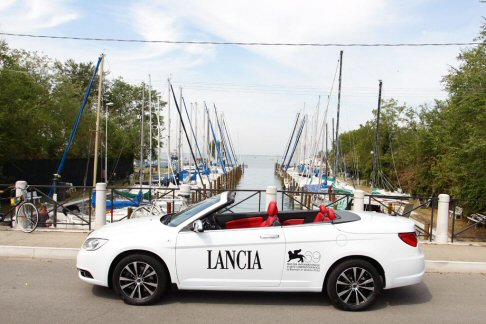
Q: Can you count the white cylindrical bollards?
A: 6